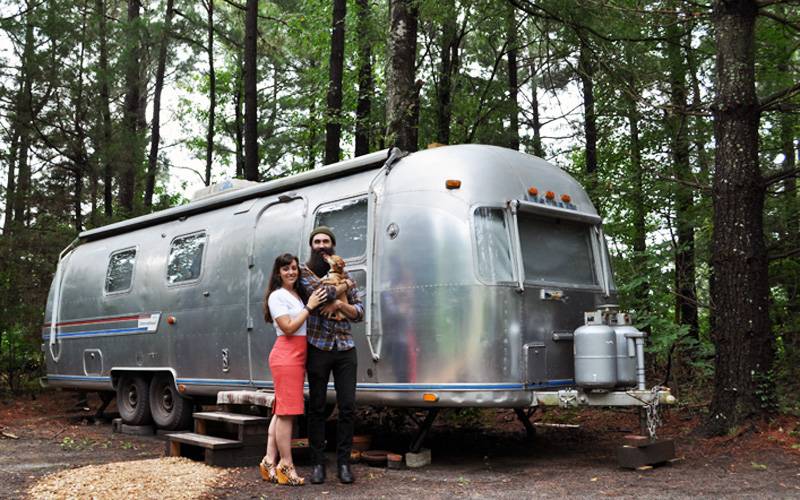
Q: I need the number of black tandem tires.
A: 2